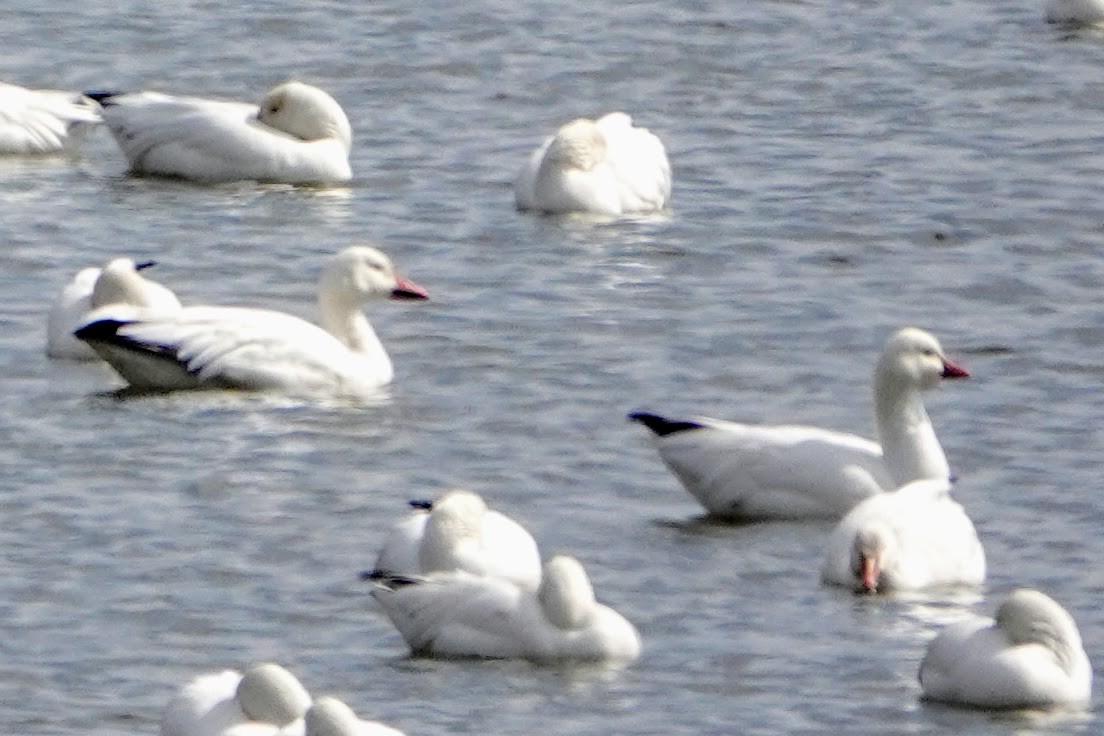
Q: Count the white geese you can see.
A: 13